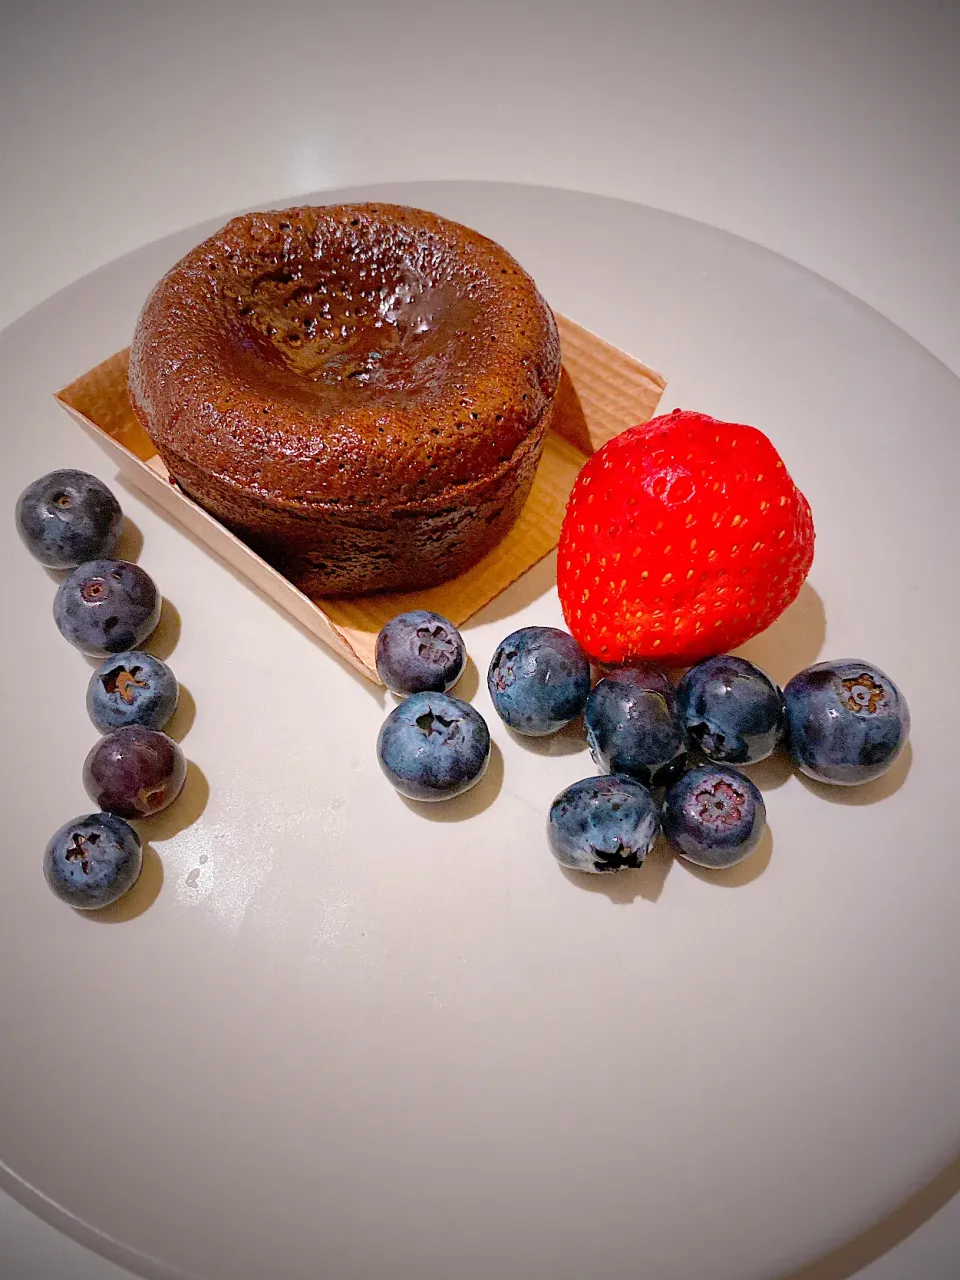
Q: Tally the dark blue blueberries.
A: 13